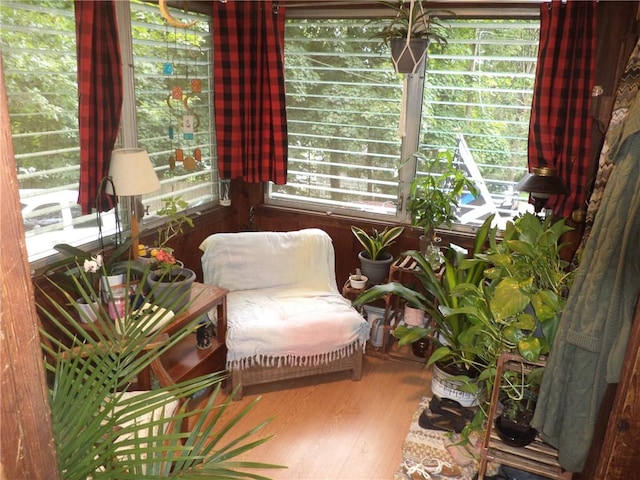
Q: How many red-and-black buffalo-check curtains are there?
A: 3